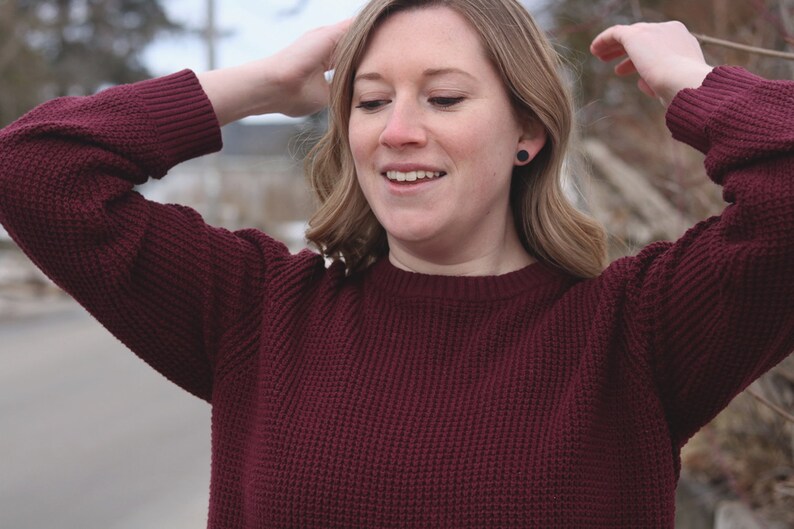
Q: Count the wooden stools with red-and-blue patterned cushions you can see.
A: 0